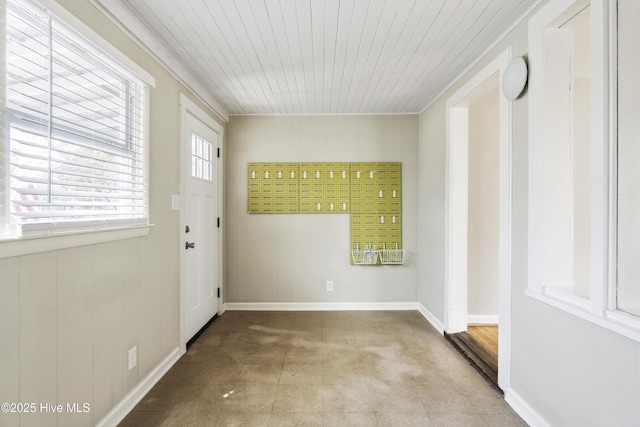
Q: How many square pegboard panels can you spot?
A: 4